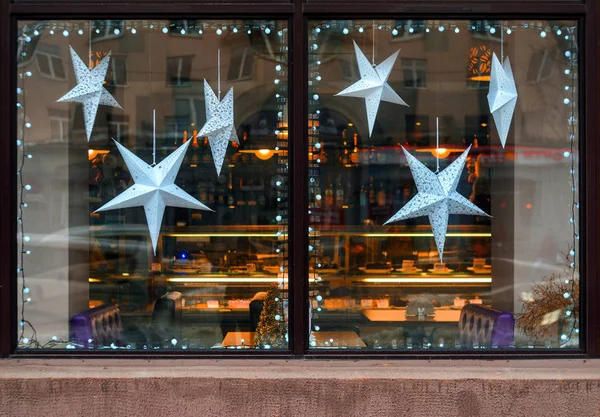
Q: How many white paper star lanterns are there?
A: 6